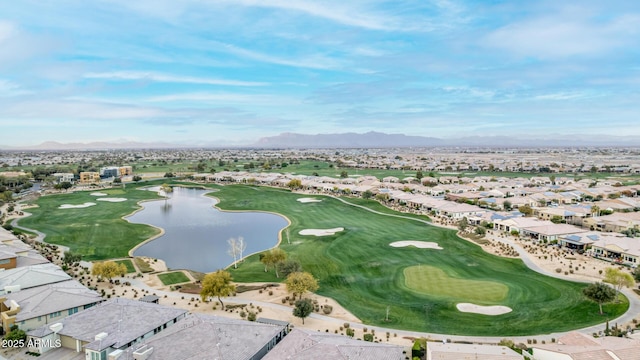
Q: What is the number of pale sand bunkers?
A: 7